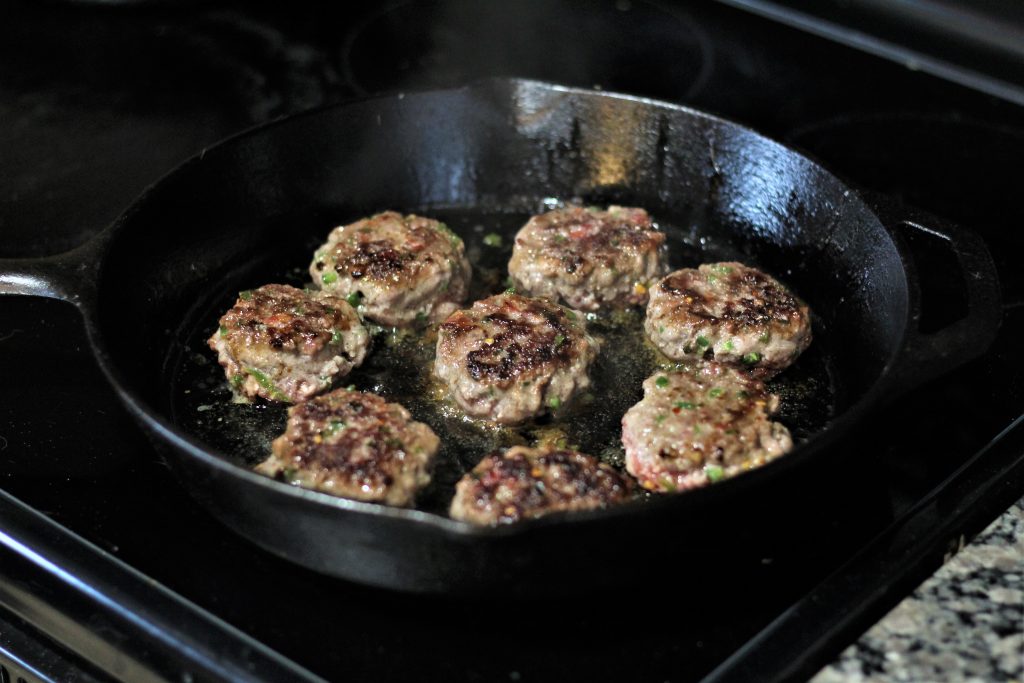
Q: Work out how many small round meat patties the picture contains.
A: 8